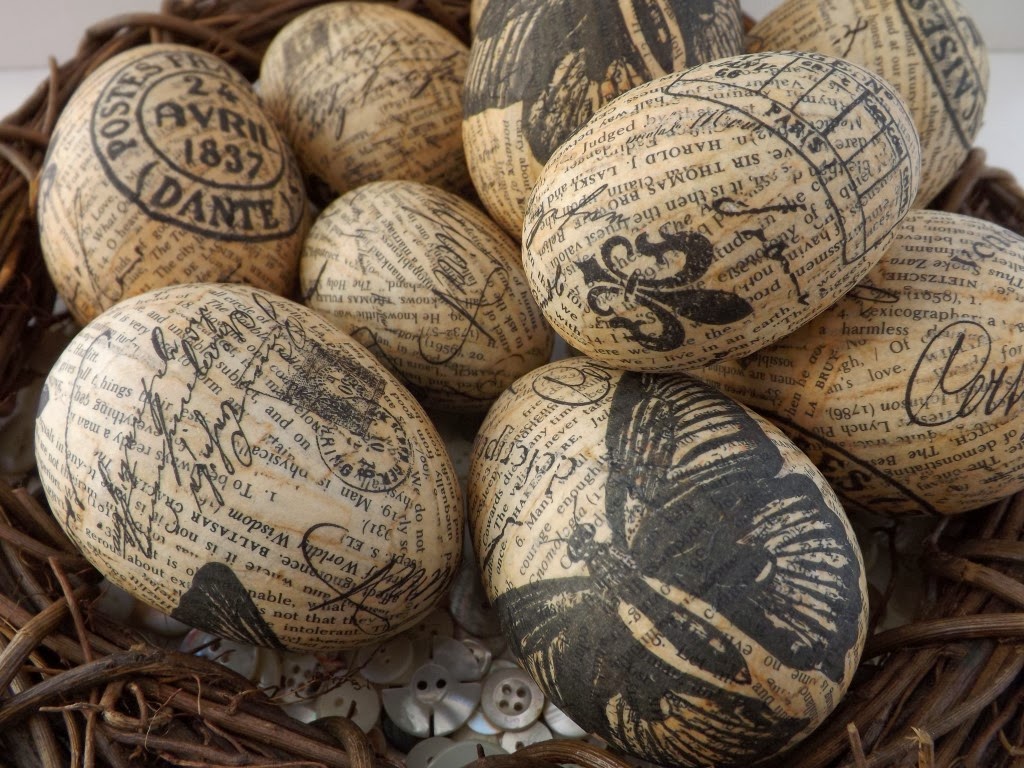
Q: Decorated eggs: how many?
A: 9